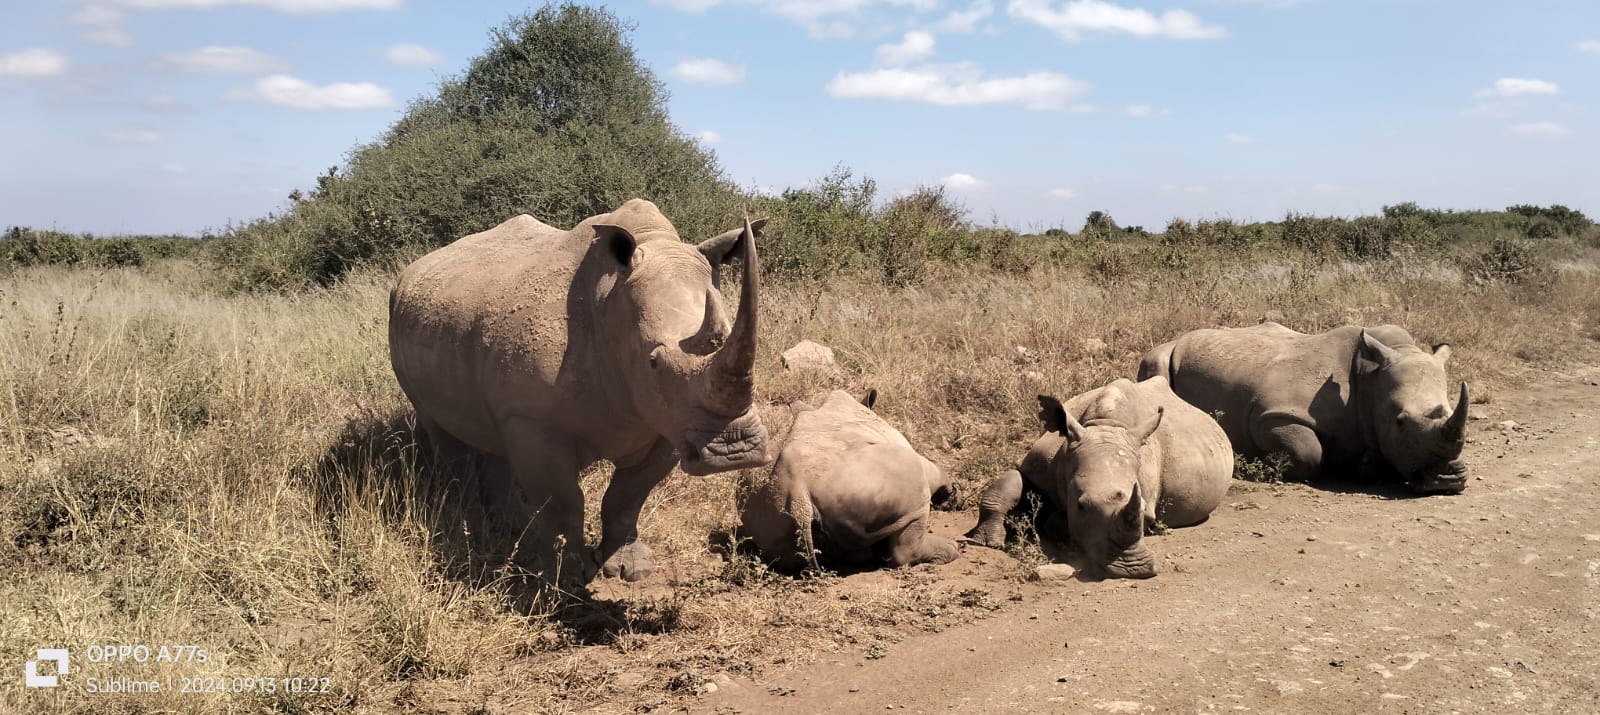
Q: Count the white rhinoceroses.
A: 4